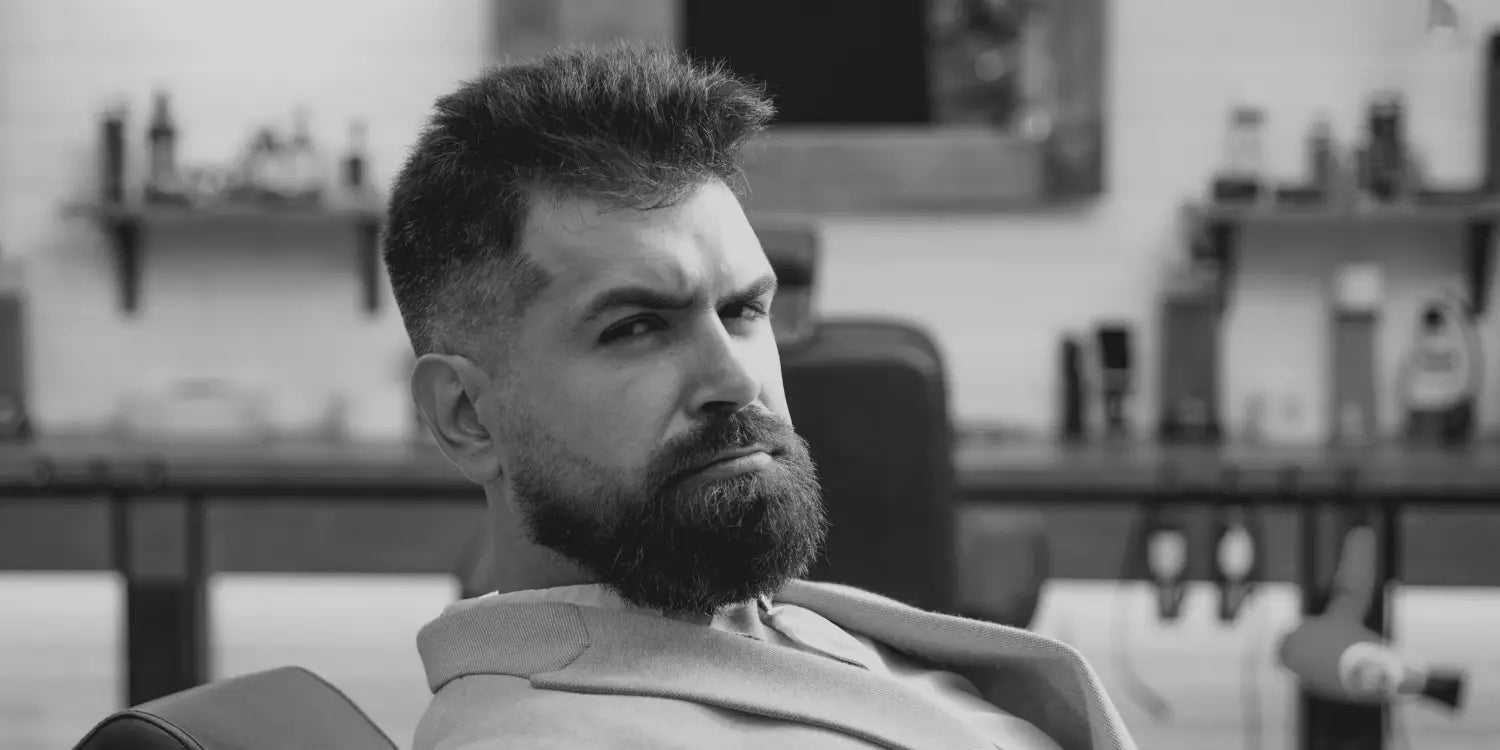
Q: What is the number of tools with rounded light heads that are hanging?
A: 2